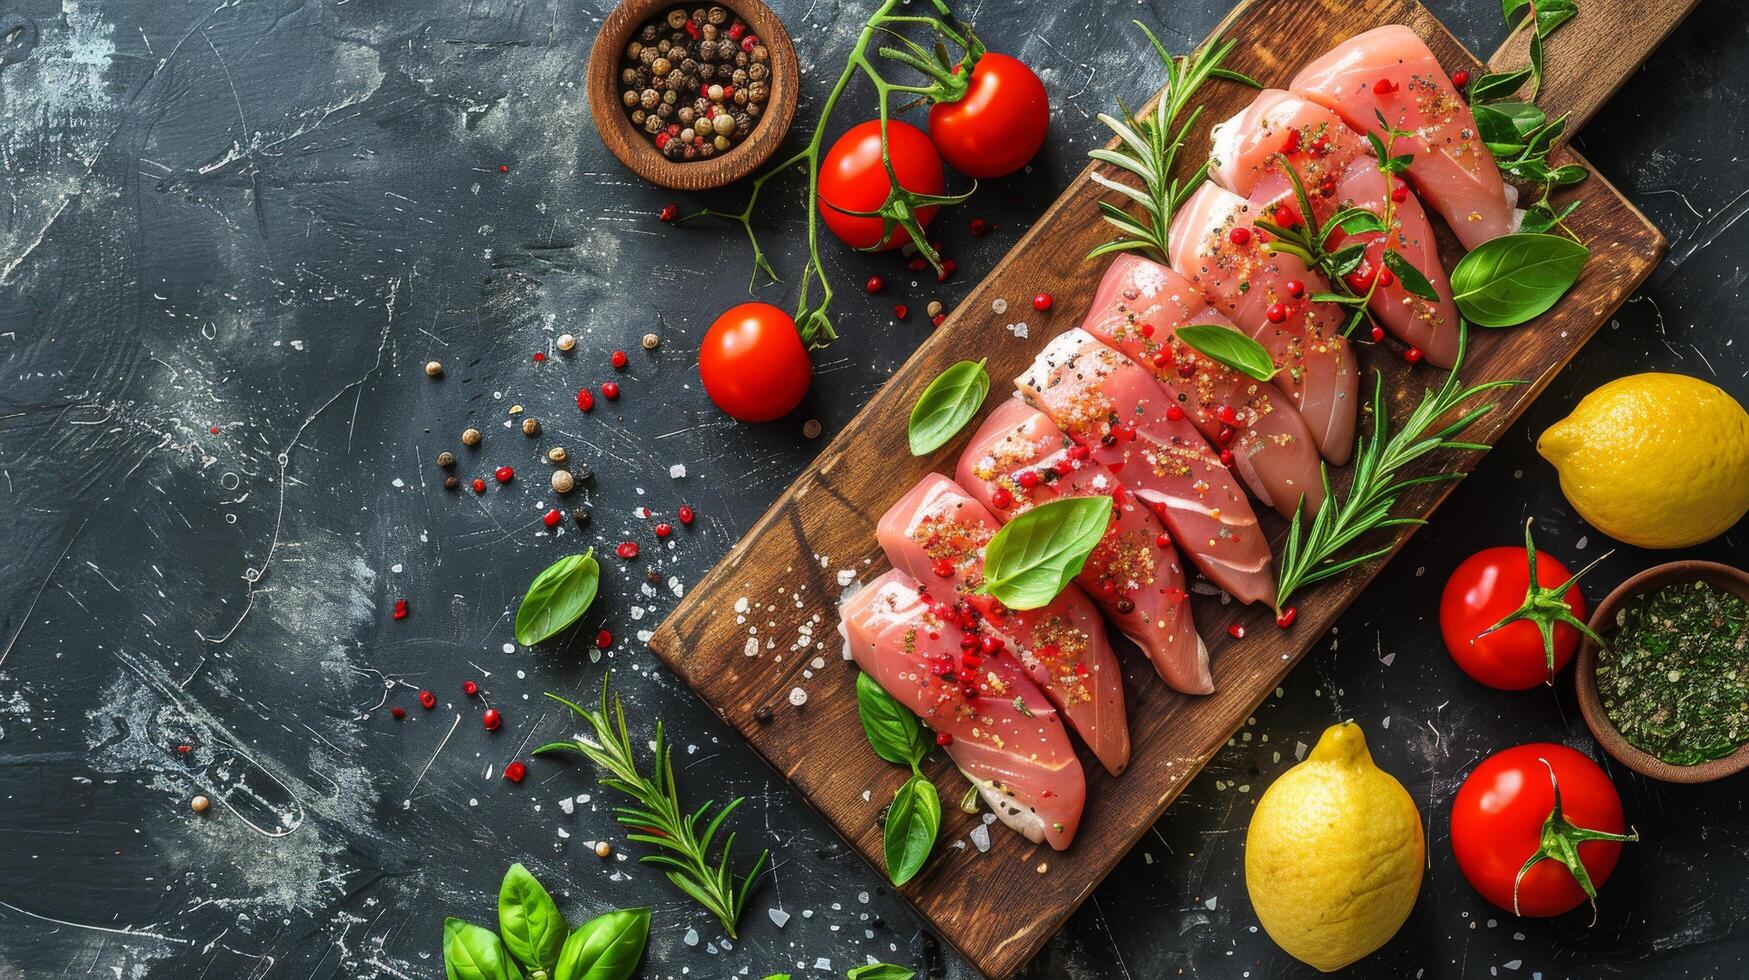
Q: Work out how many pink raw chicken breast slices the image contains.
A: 8